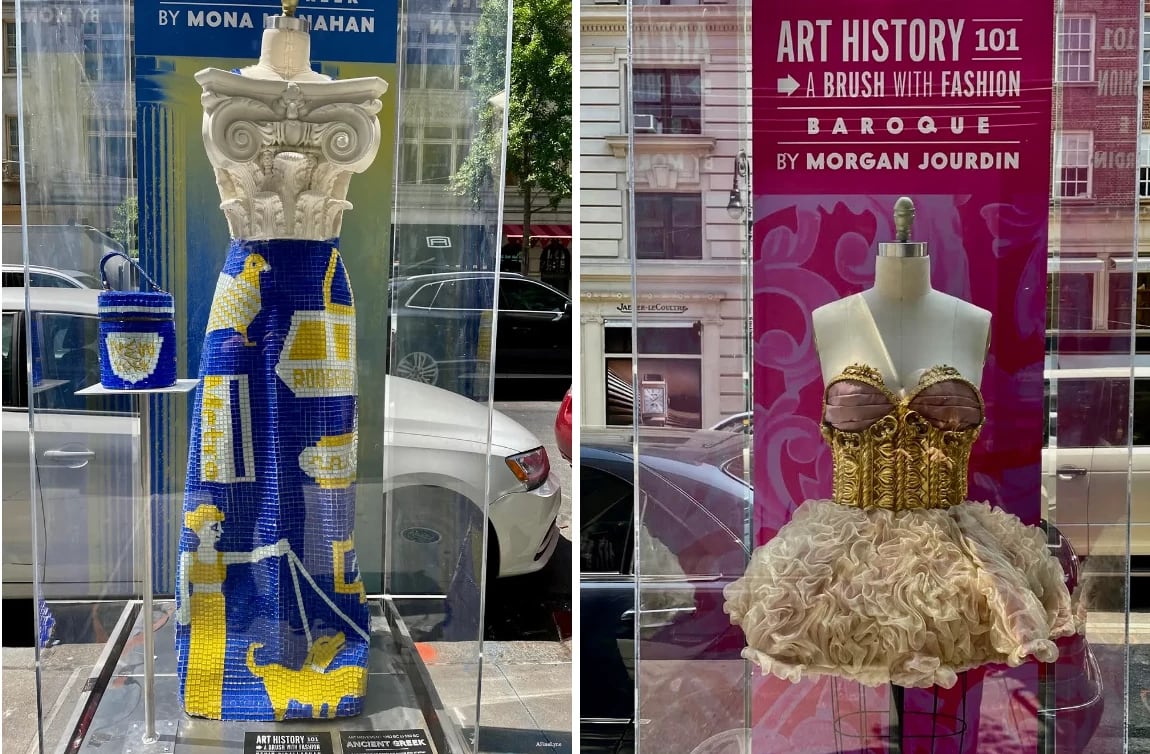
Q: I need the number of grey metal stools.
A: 1